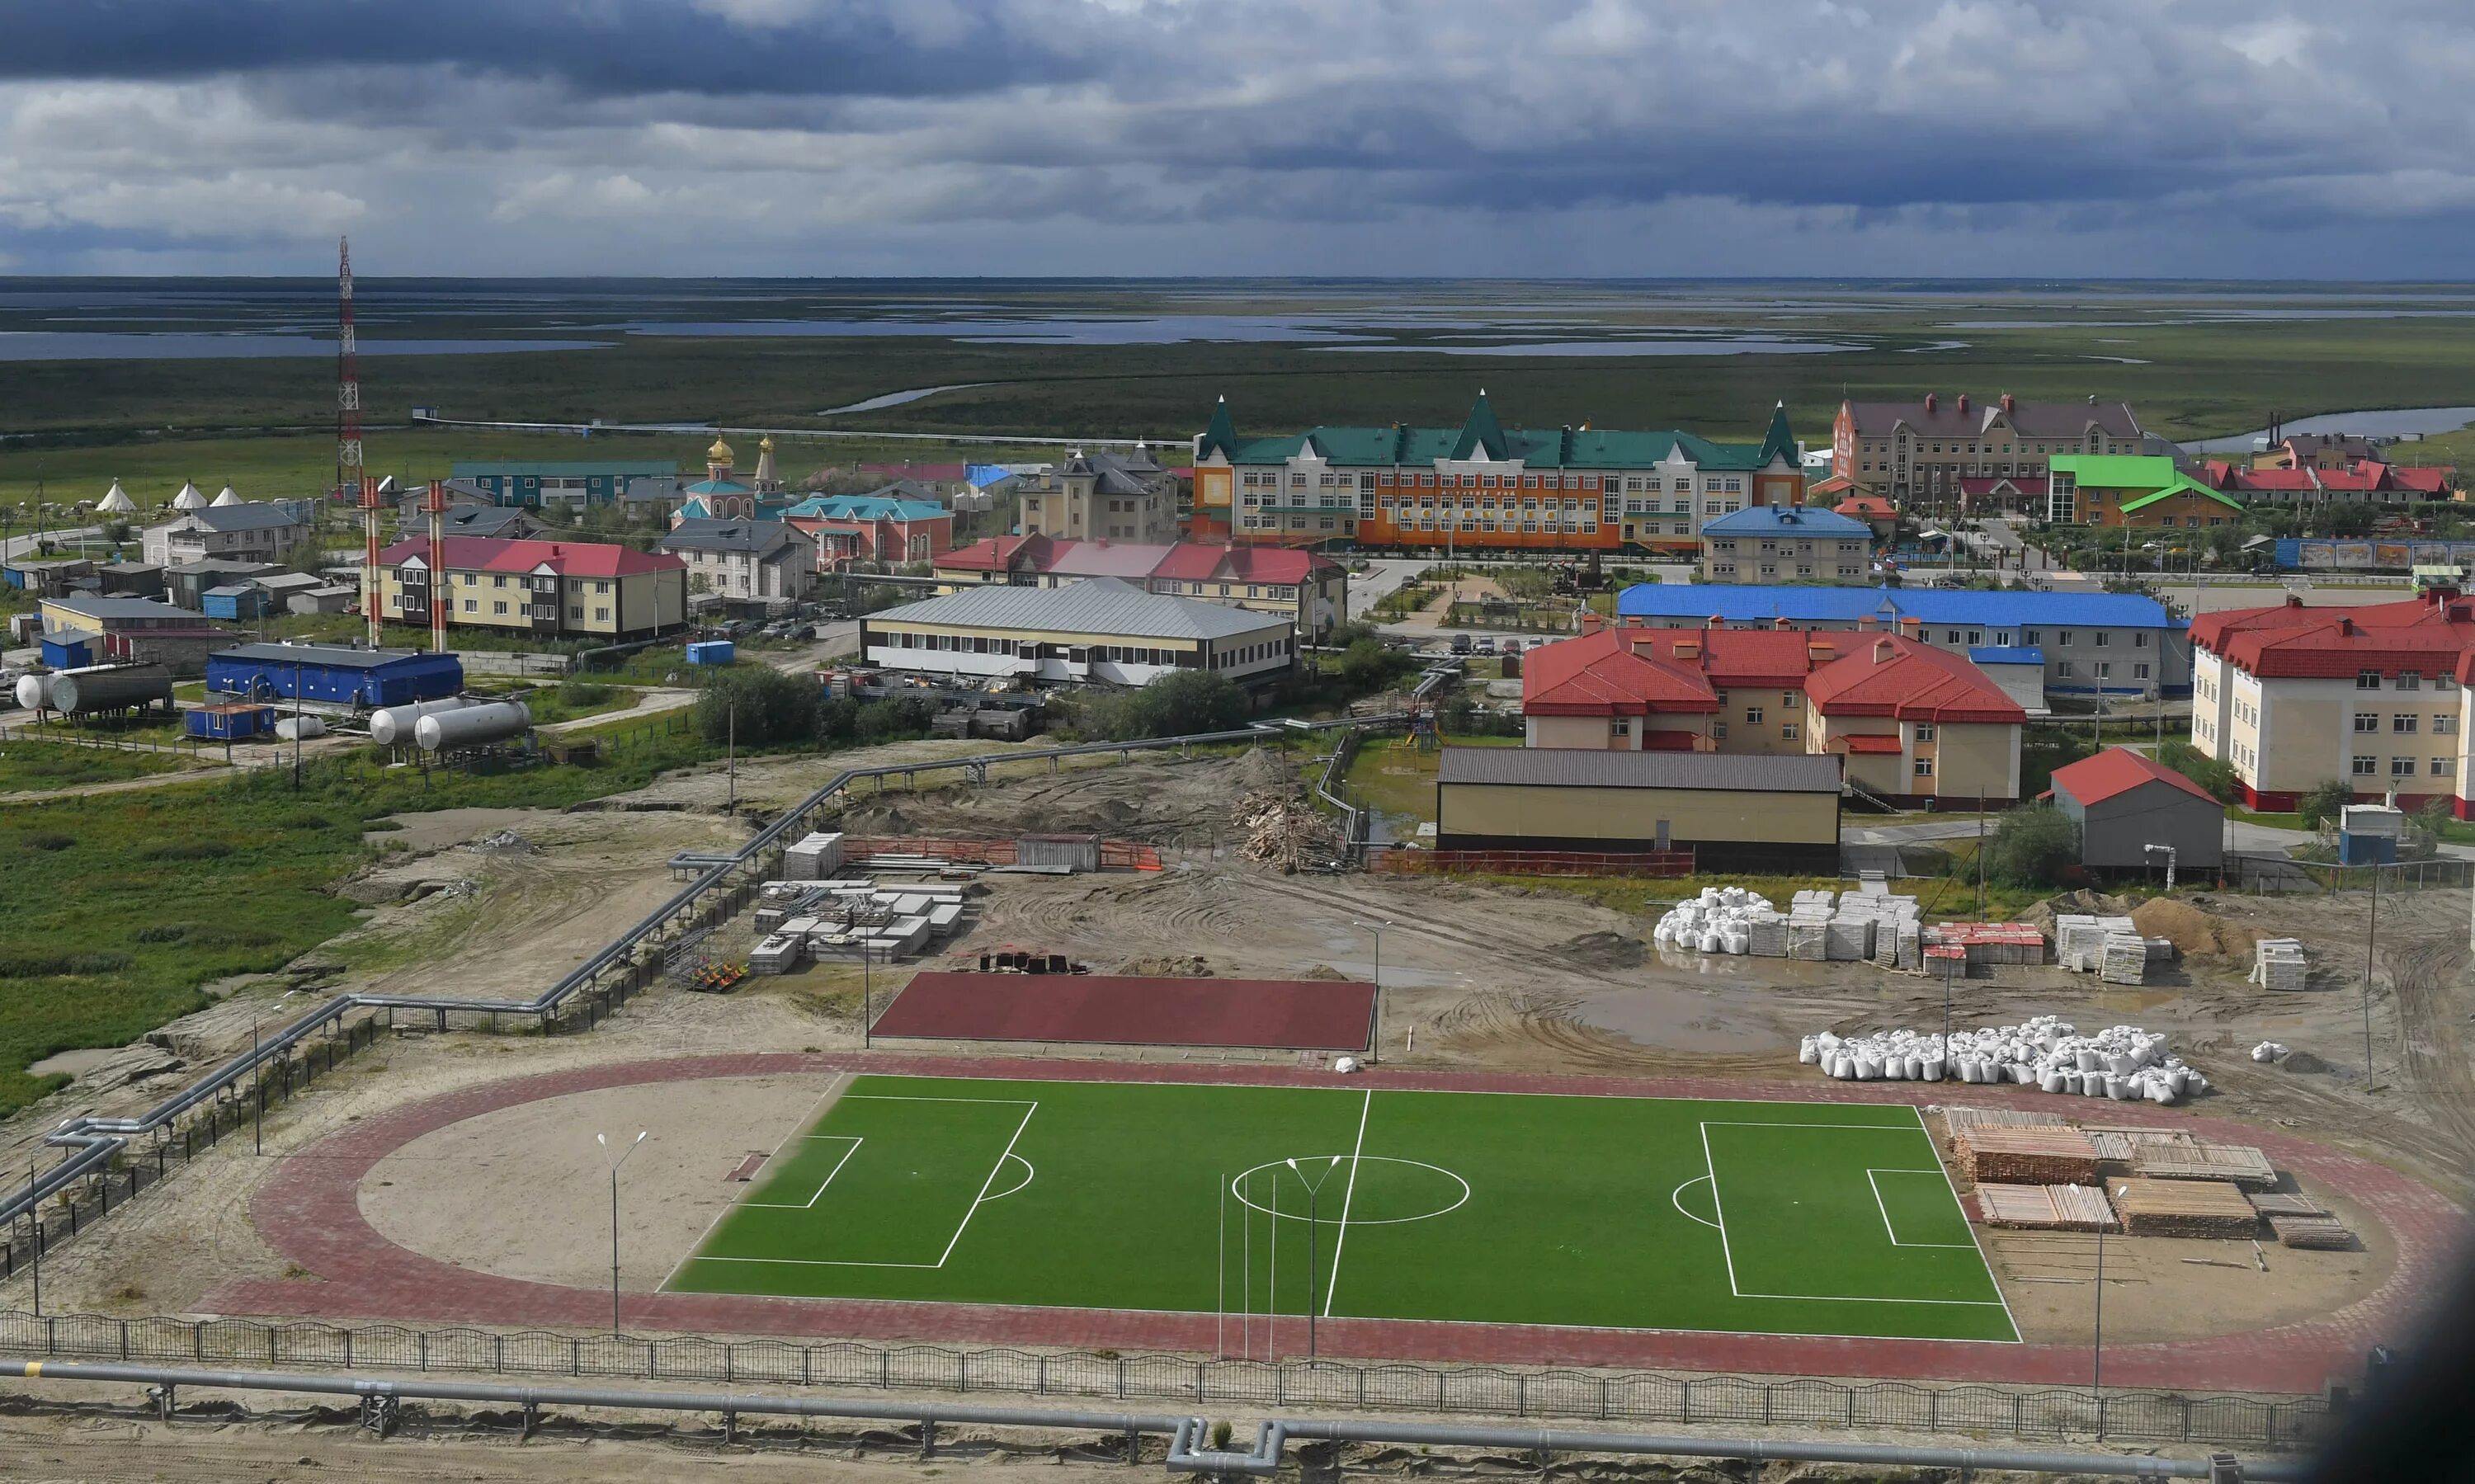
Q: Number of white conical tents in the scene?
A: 3